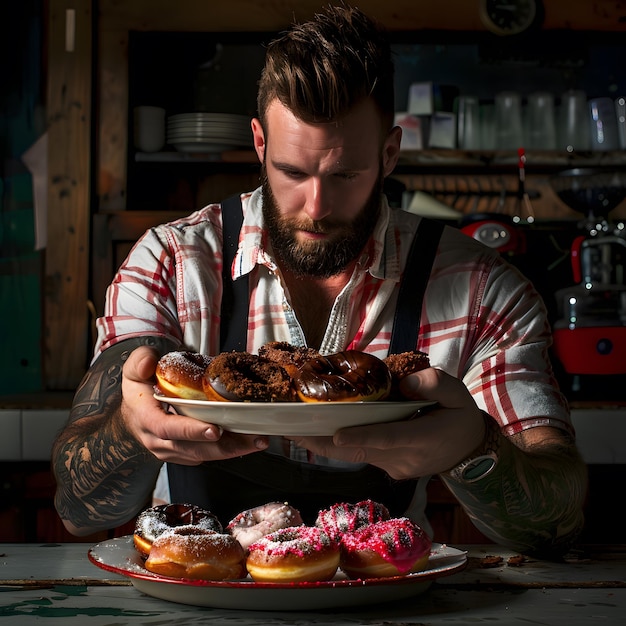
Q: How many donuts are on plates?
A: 11